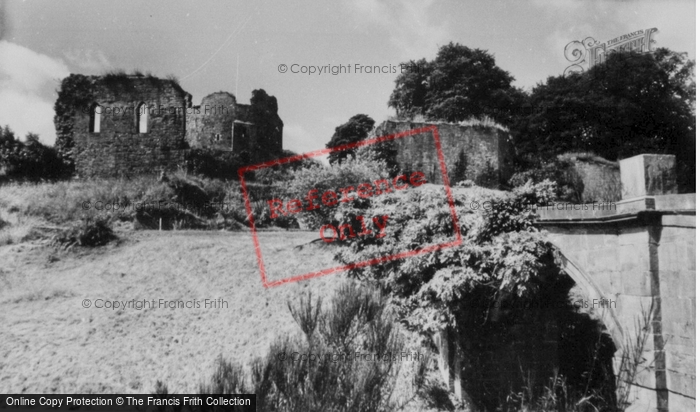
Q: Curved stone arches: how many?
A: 1